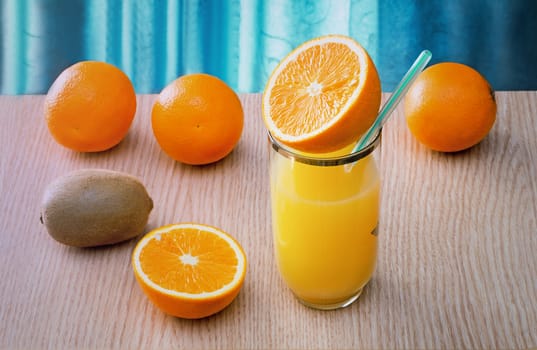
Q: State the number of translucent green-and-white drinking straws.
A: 1